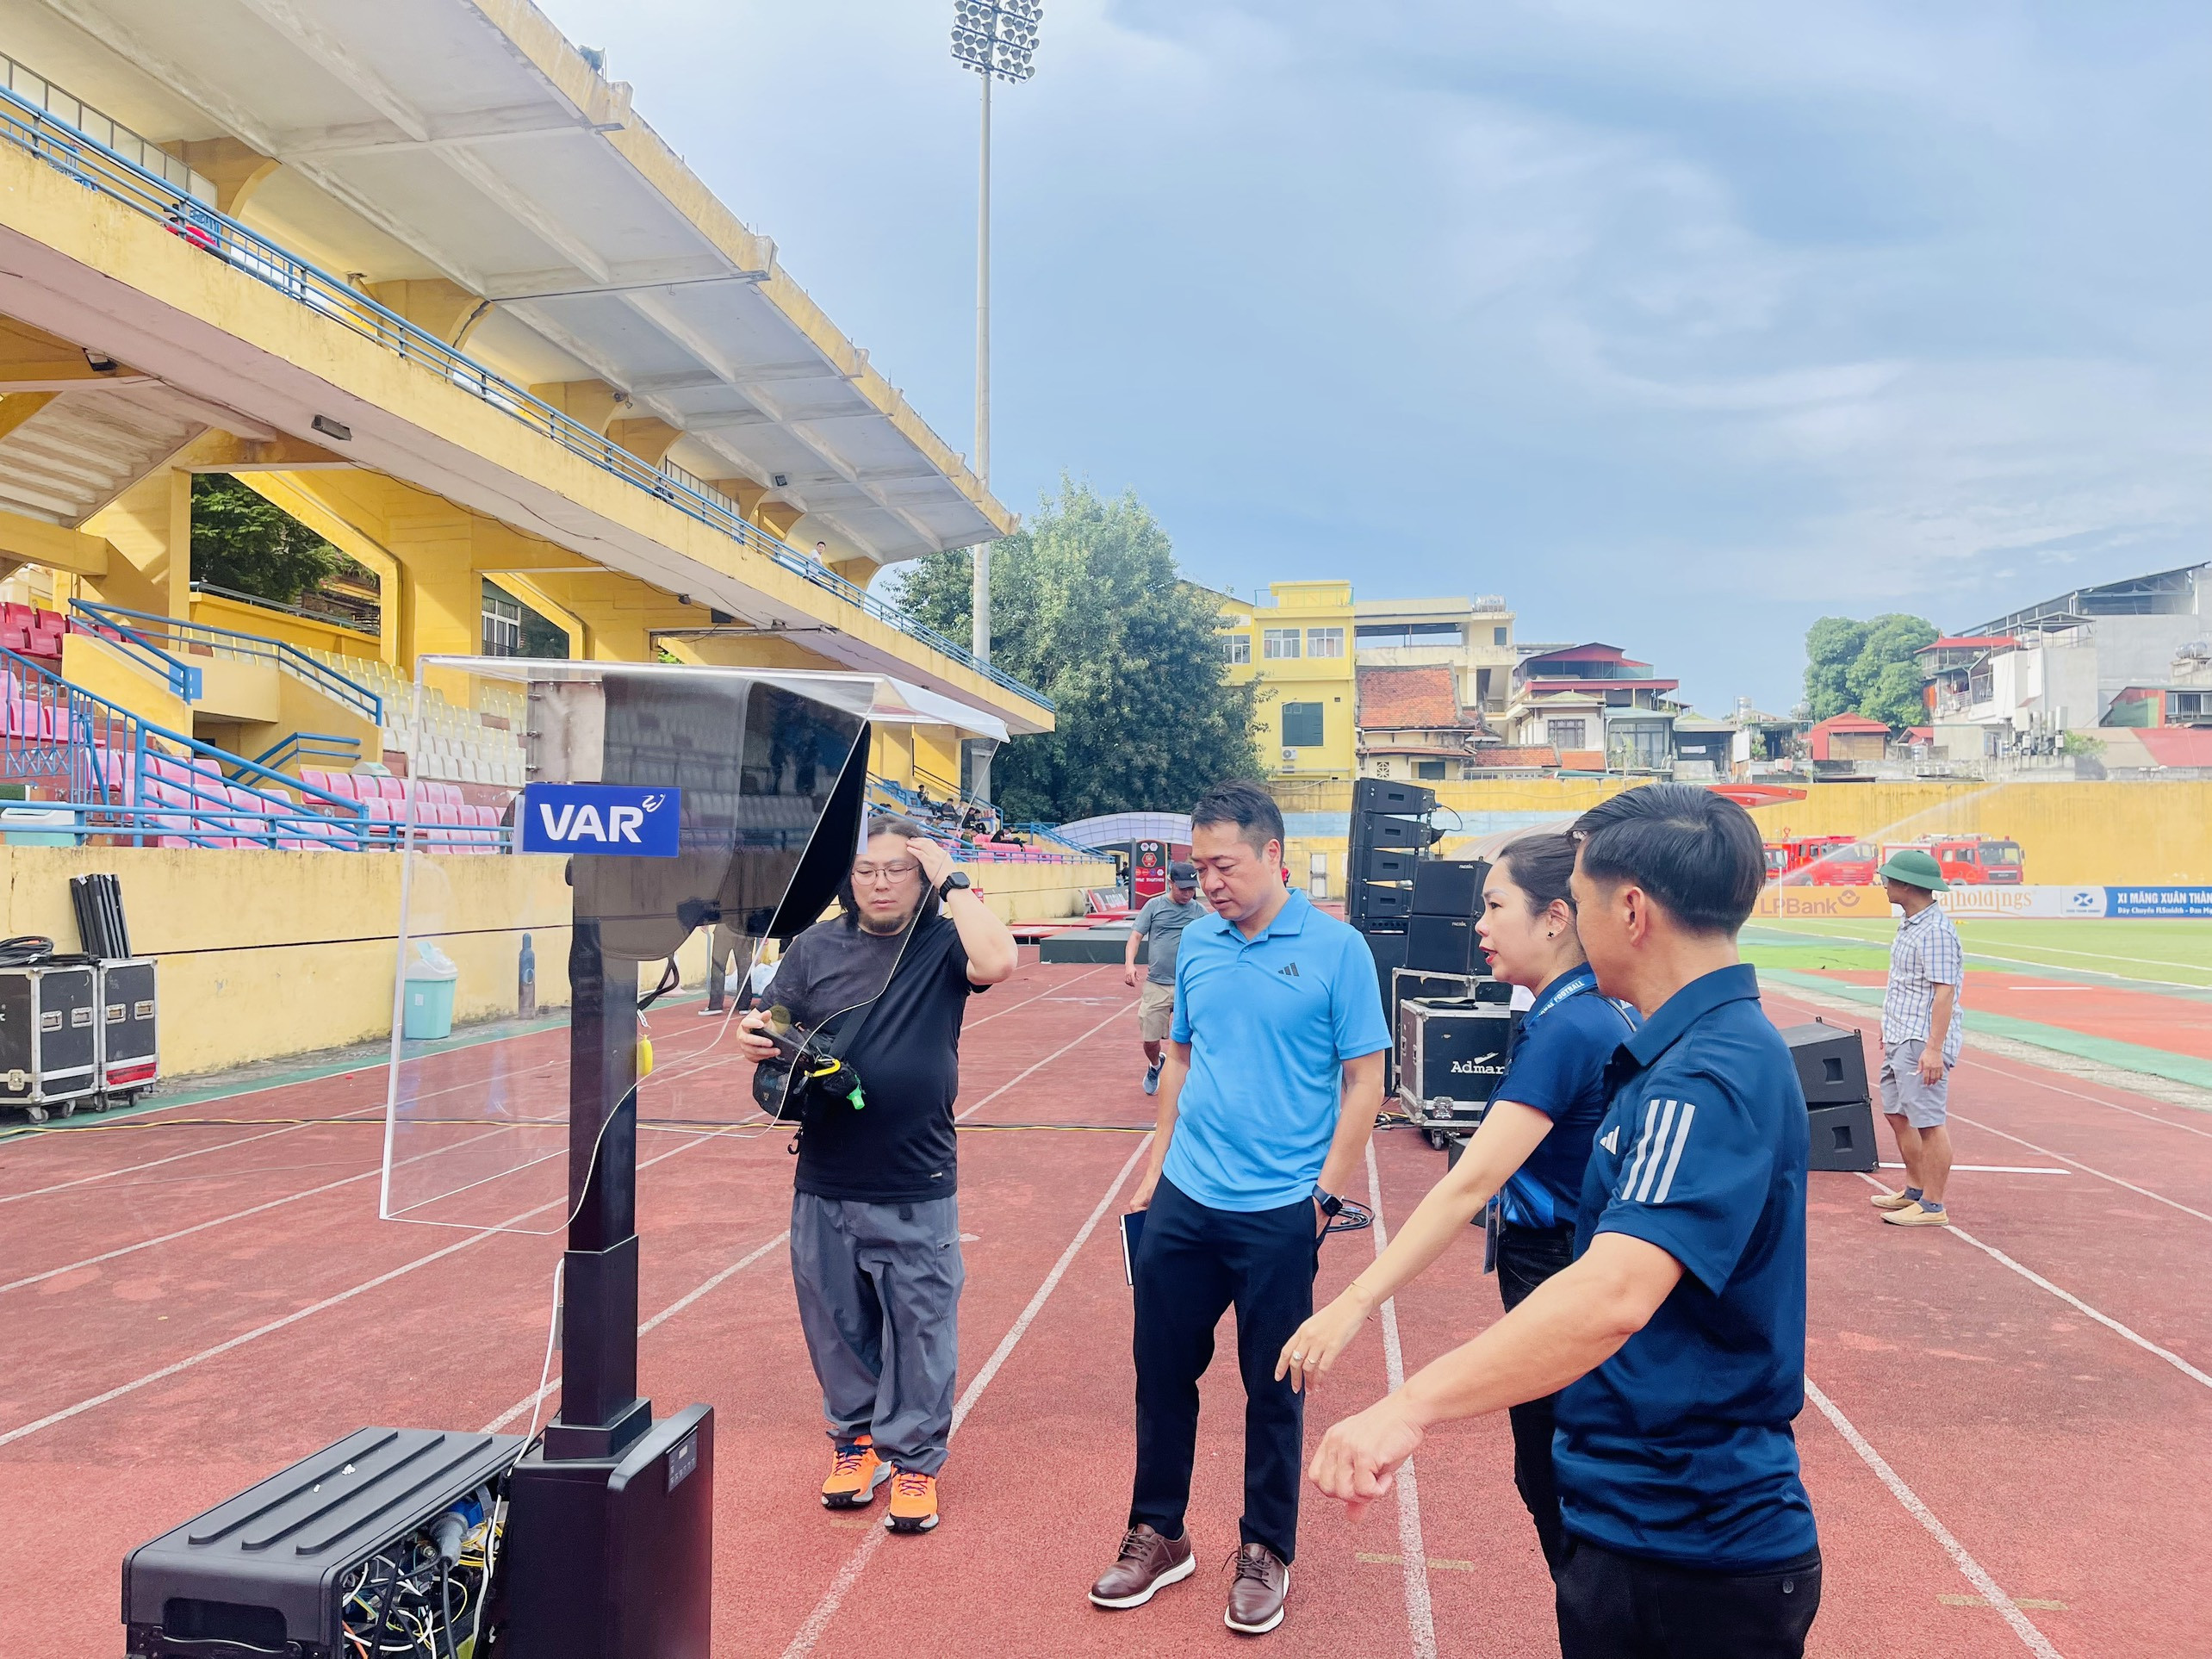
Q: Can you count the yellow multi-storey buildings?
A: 1